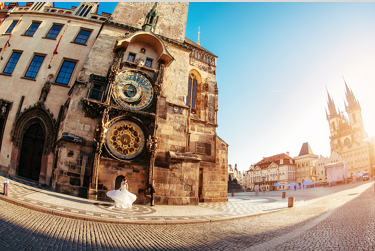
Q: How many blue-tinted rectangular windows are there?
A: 7